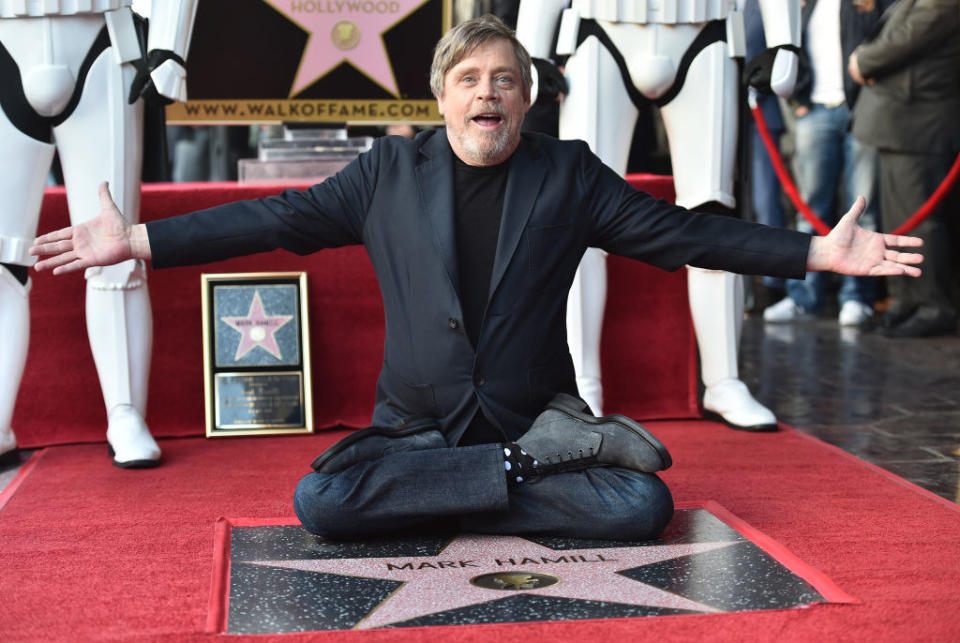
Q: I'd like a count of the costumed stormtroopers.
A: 2